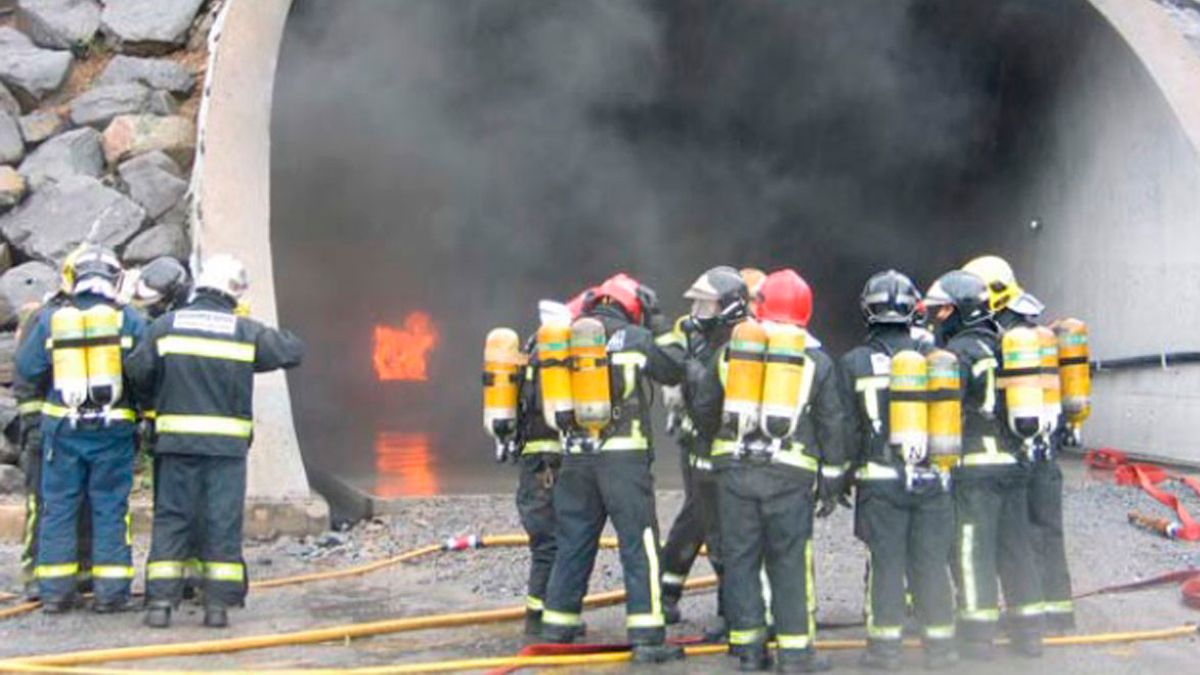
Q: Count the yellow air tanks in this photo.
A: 12